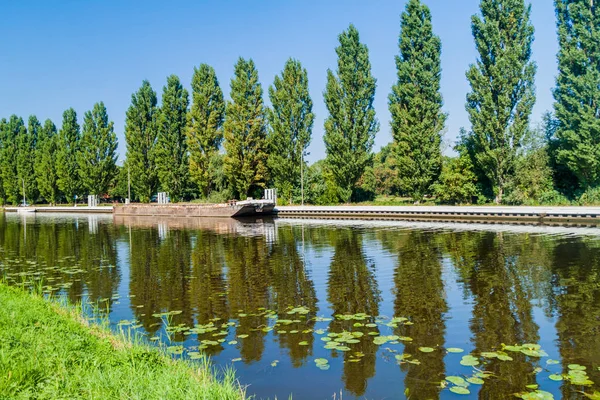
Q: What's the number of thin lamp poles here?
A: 3